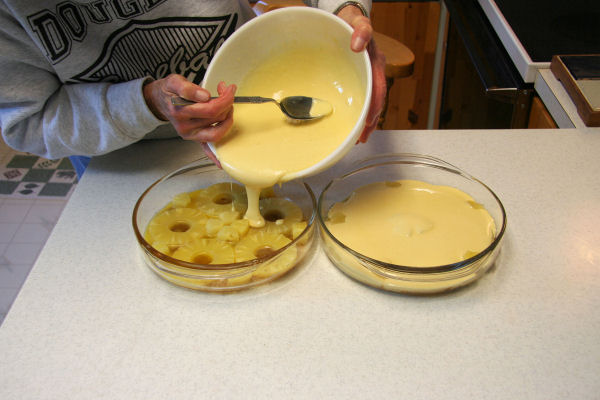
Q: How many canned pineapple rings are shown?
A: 5